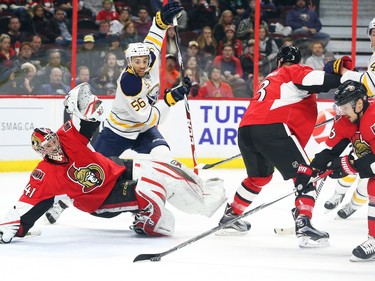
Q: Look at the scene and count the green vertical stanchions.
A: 0